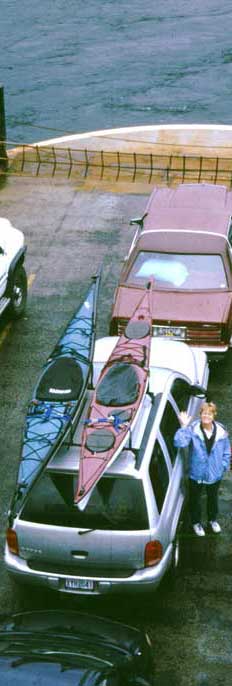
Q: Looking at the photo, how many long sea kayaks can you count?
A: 2